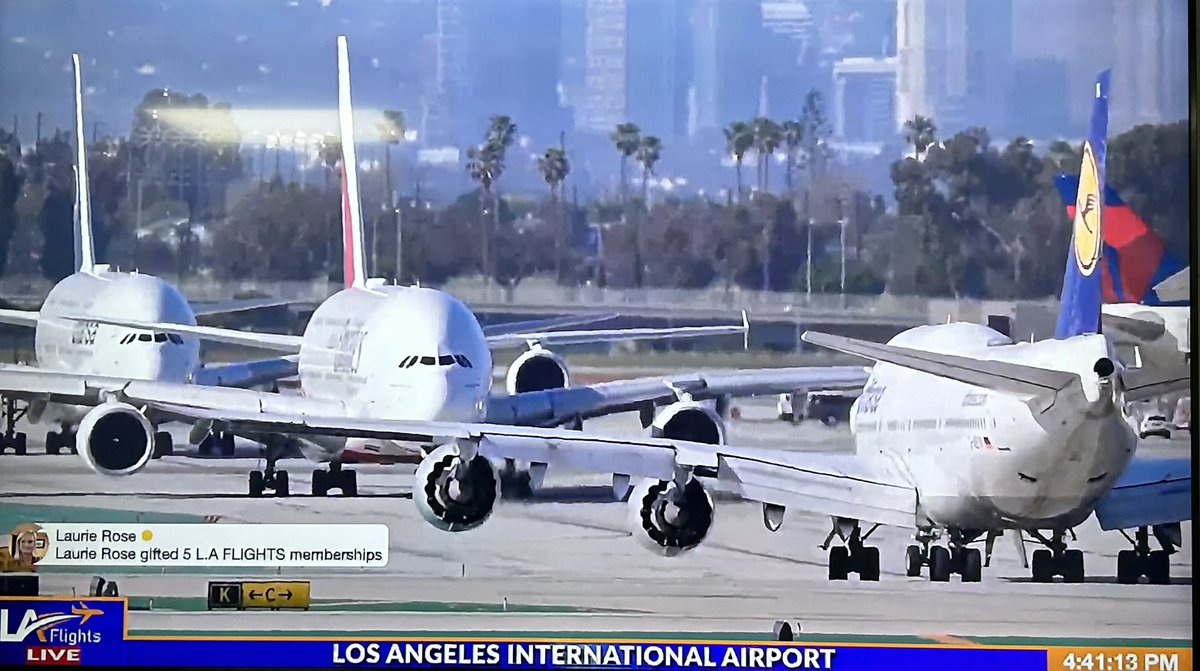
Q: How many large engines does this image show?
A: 5